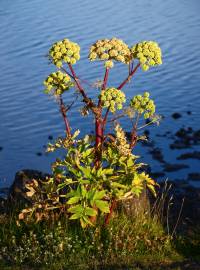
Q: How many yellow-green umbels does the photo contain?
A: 6